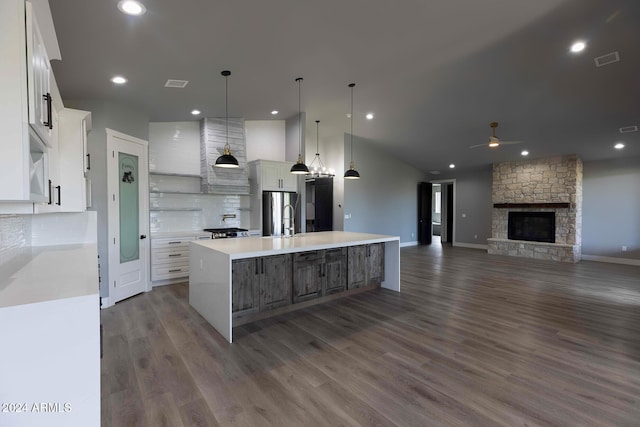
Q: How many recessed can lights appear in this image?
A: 9